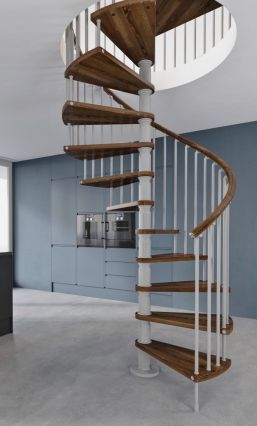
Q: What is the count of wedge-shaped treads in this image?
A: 11